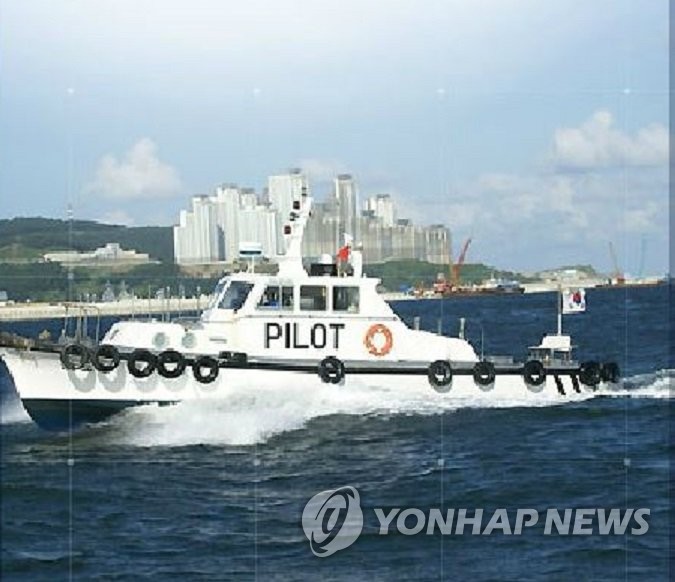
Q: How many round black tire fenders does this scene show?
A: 11